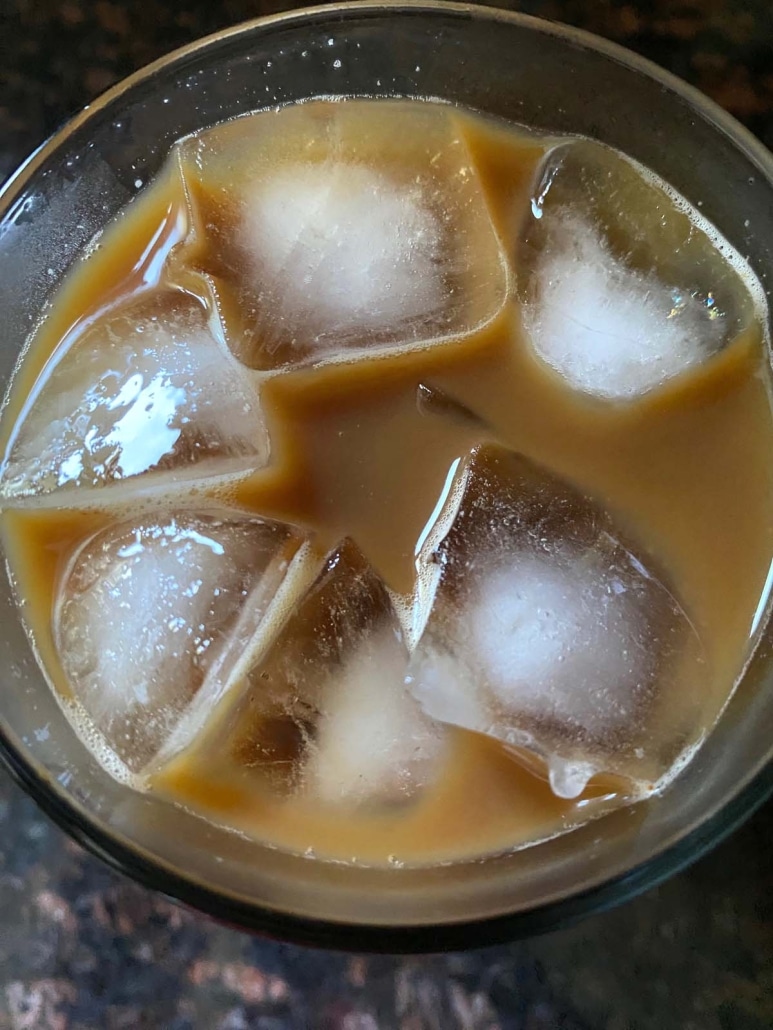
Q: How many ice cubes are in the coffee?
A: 6